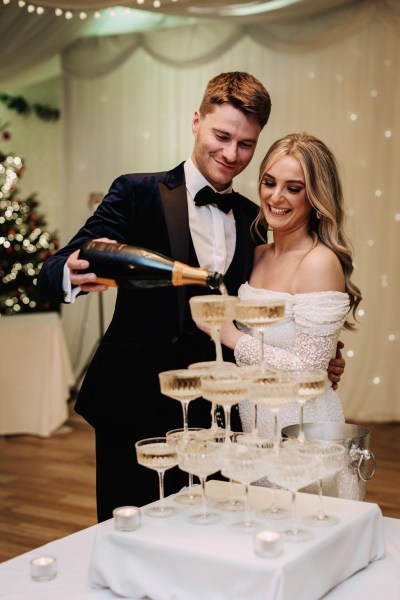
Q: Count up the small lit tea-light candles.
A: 3